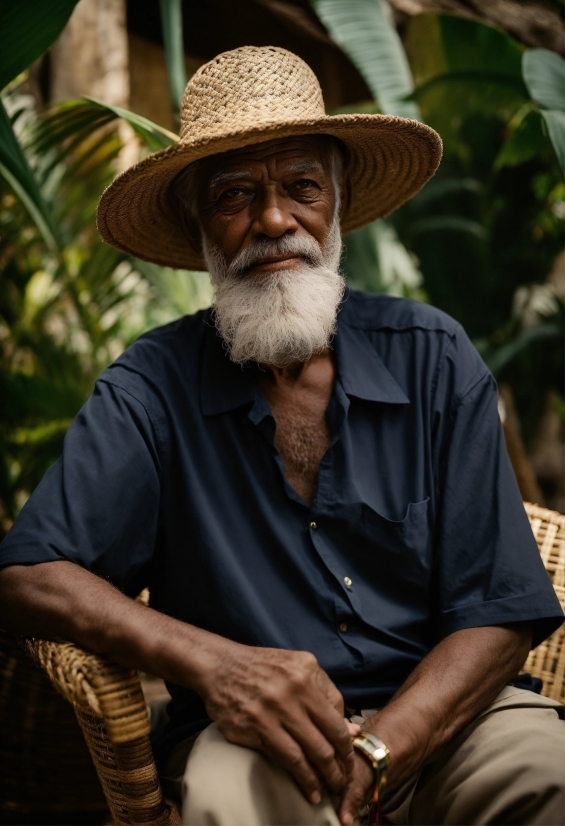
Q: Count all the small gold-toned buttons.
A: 3